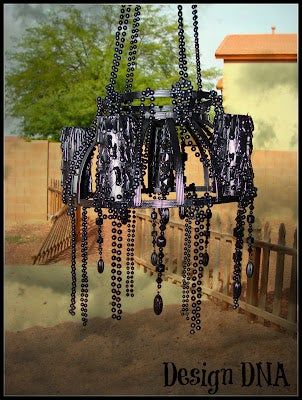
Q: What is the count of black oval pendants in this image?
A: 6